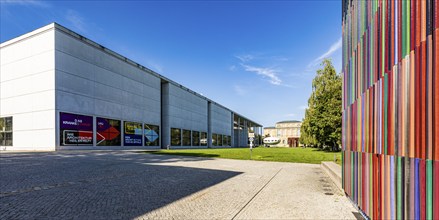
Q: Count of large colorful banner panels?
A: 4